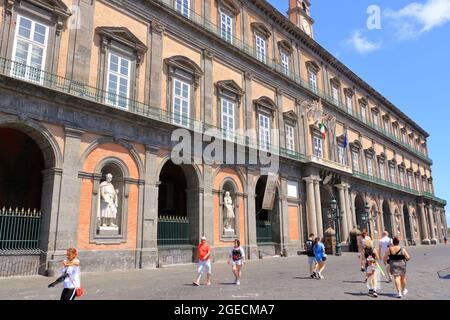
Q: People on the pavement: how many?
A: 9